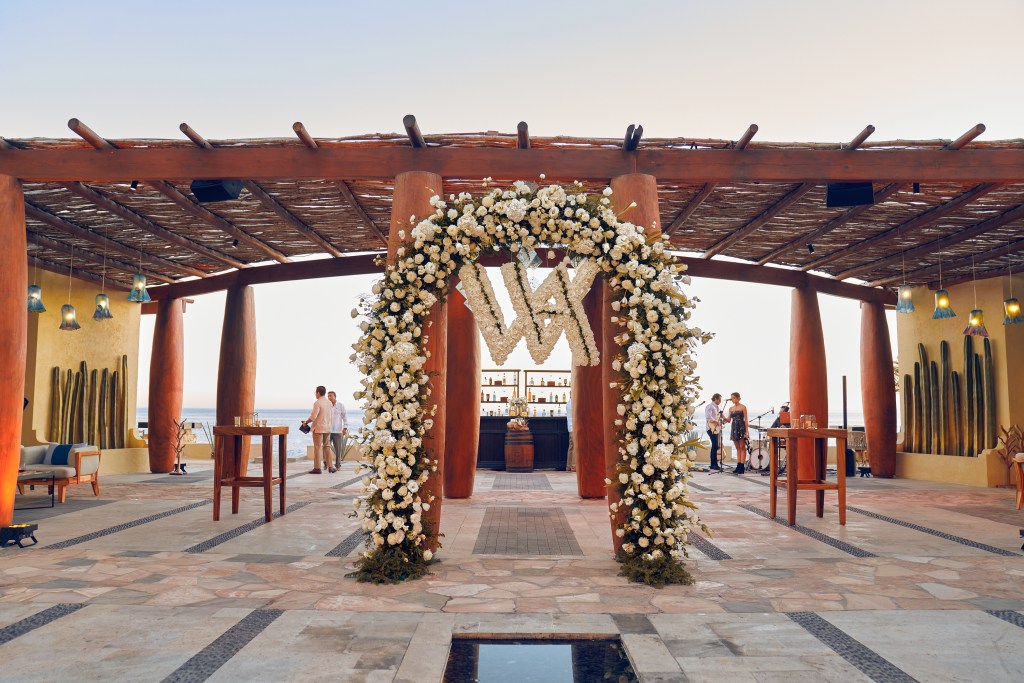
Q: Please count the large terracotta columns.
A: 9